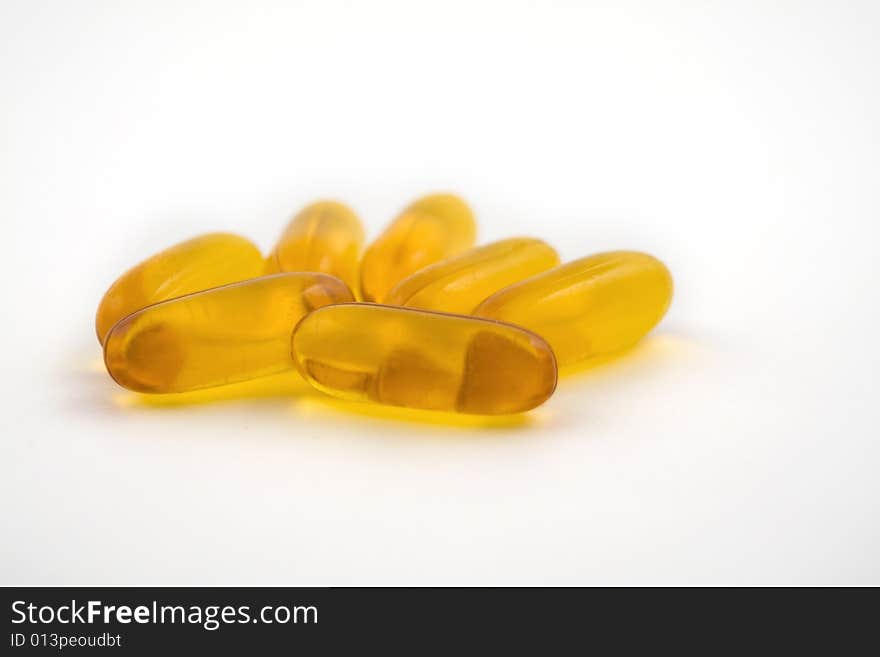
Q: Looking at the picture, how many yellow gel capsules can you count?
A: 7